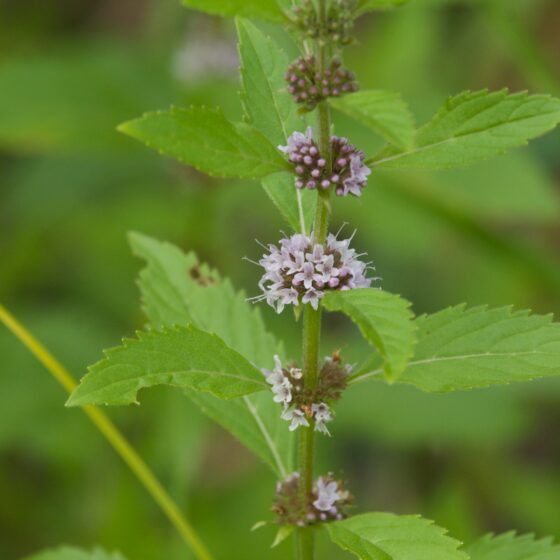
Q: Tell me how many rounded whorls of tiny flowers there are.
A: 6